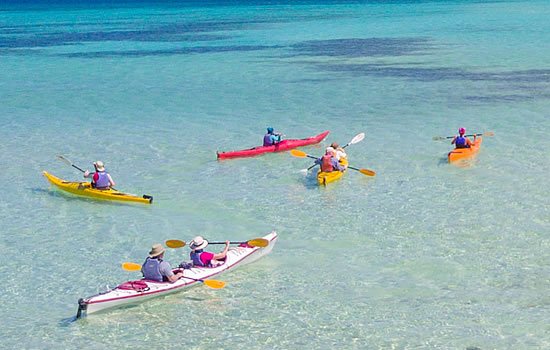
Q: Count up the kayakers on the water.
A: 7